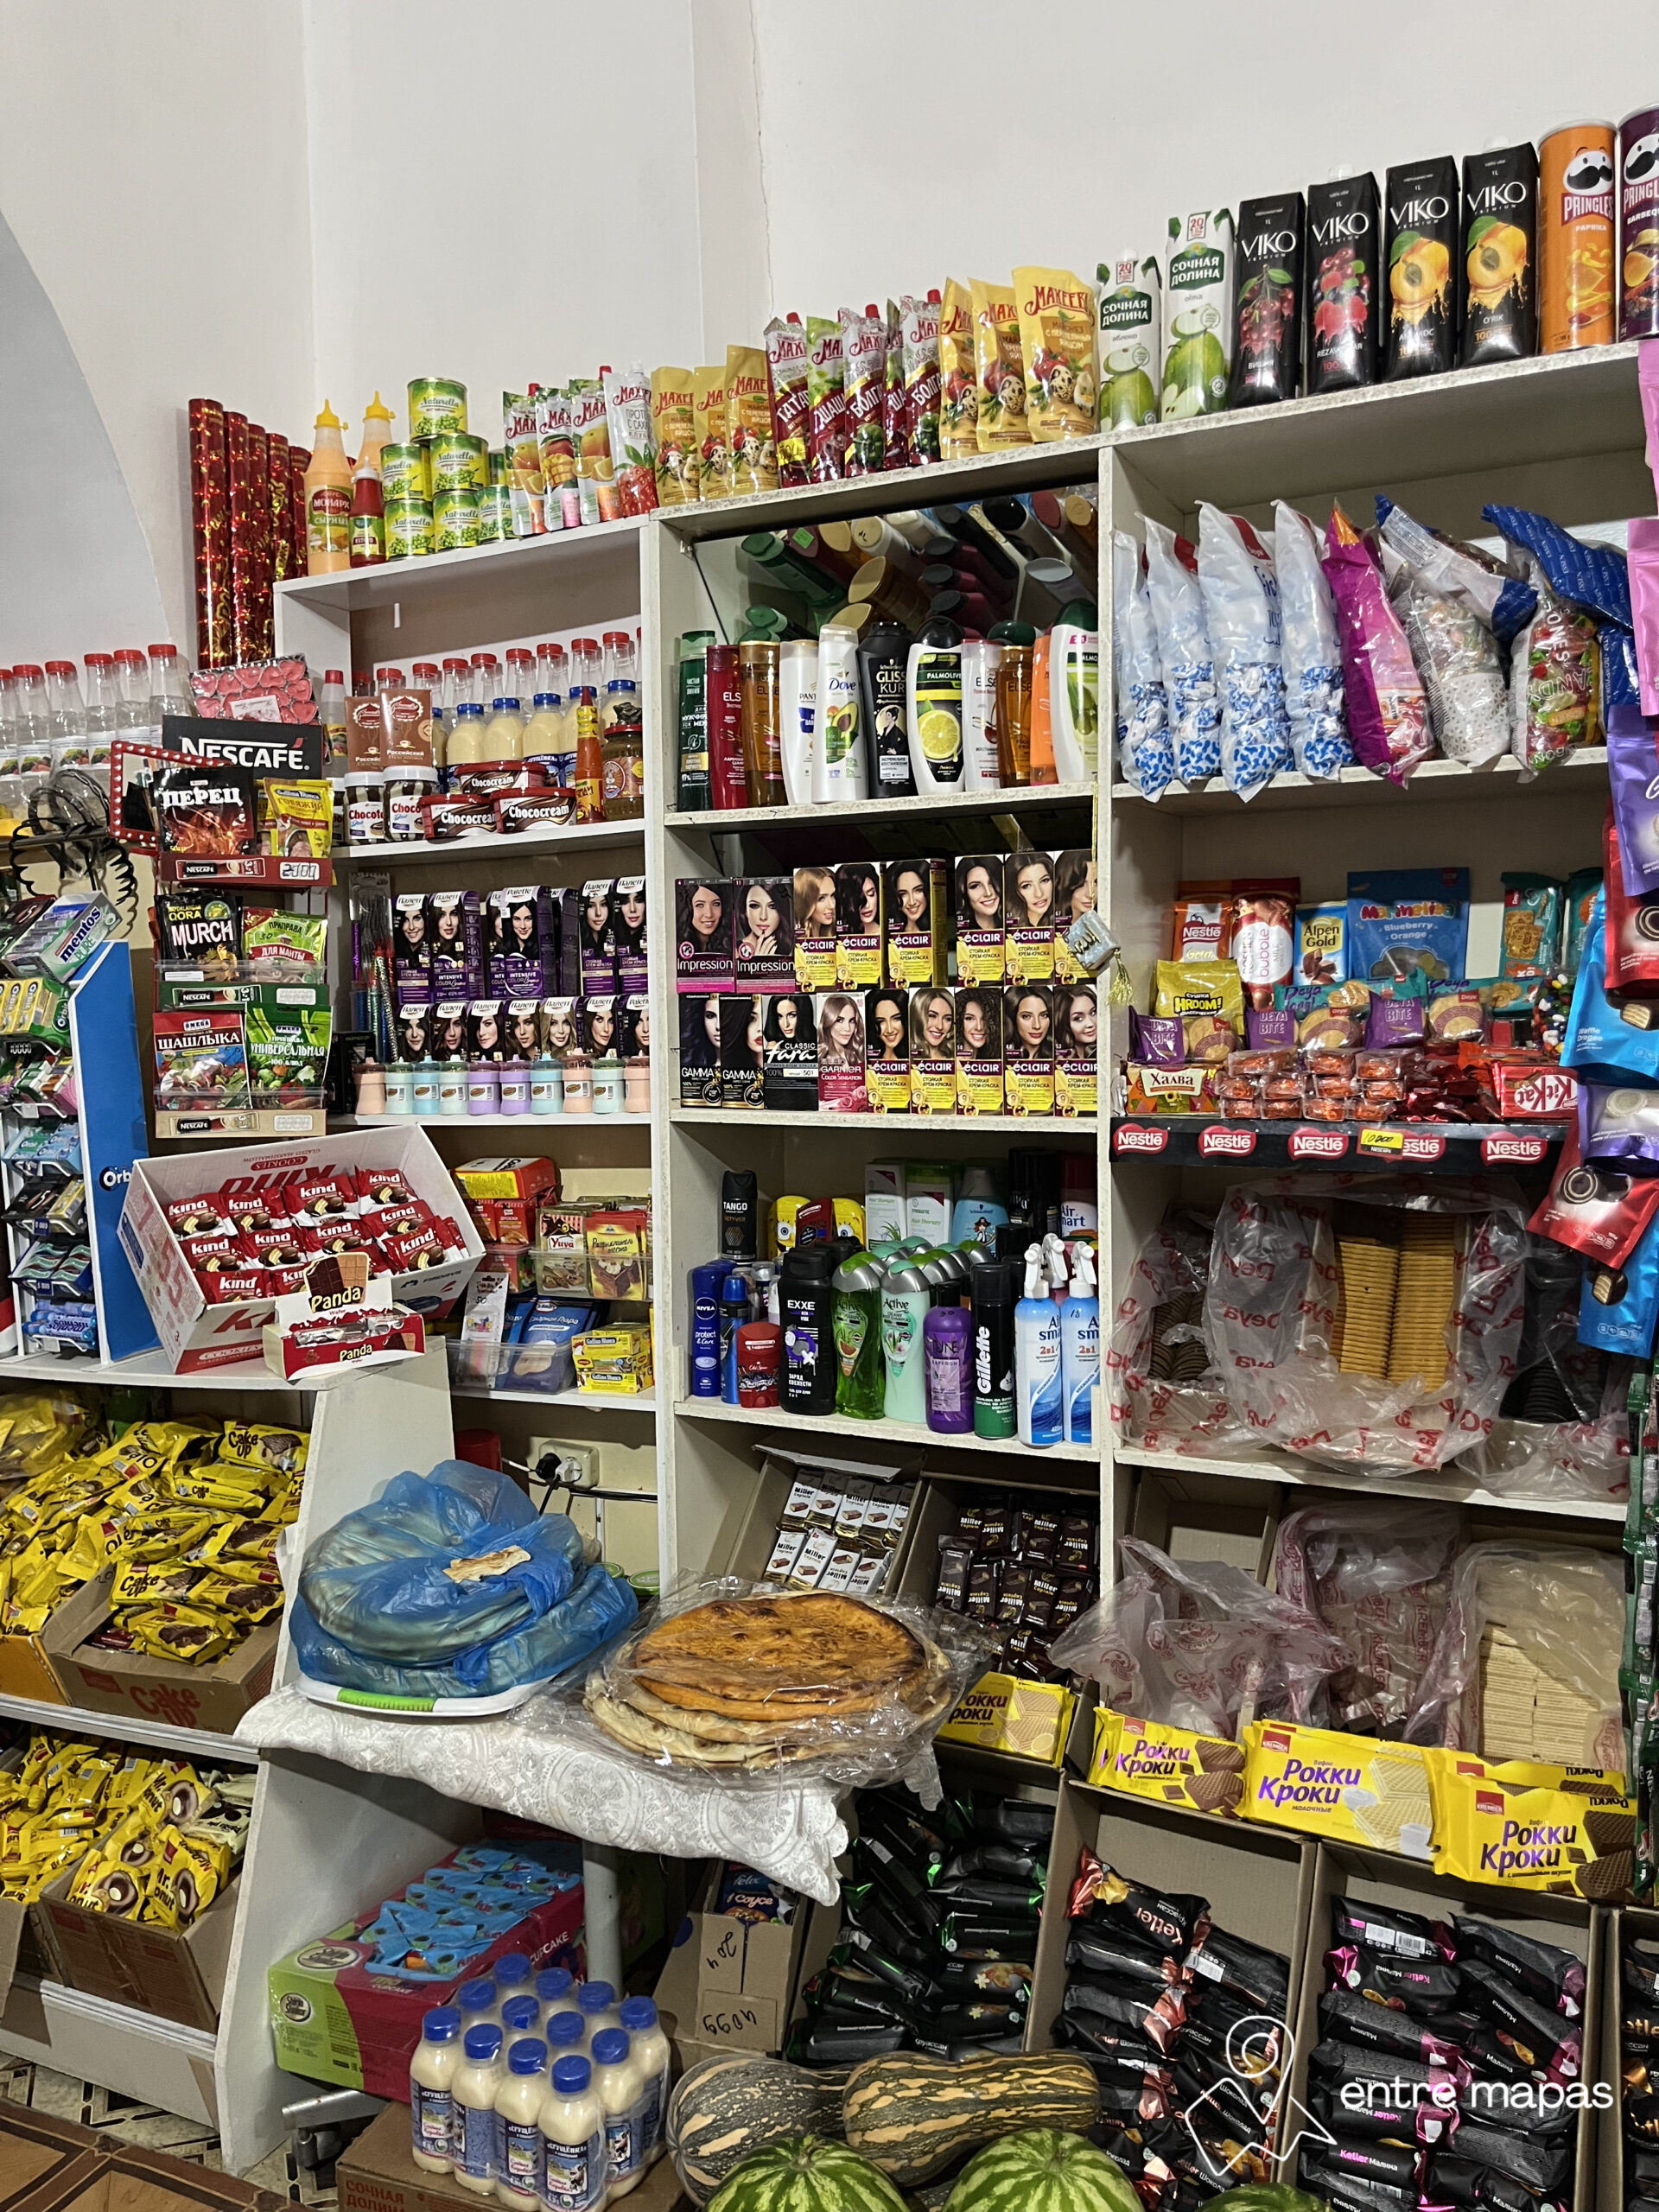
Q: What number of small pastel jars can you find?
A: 10